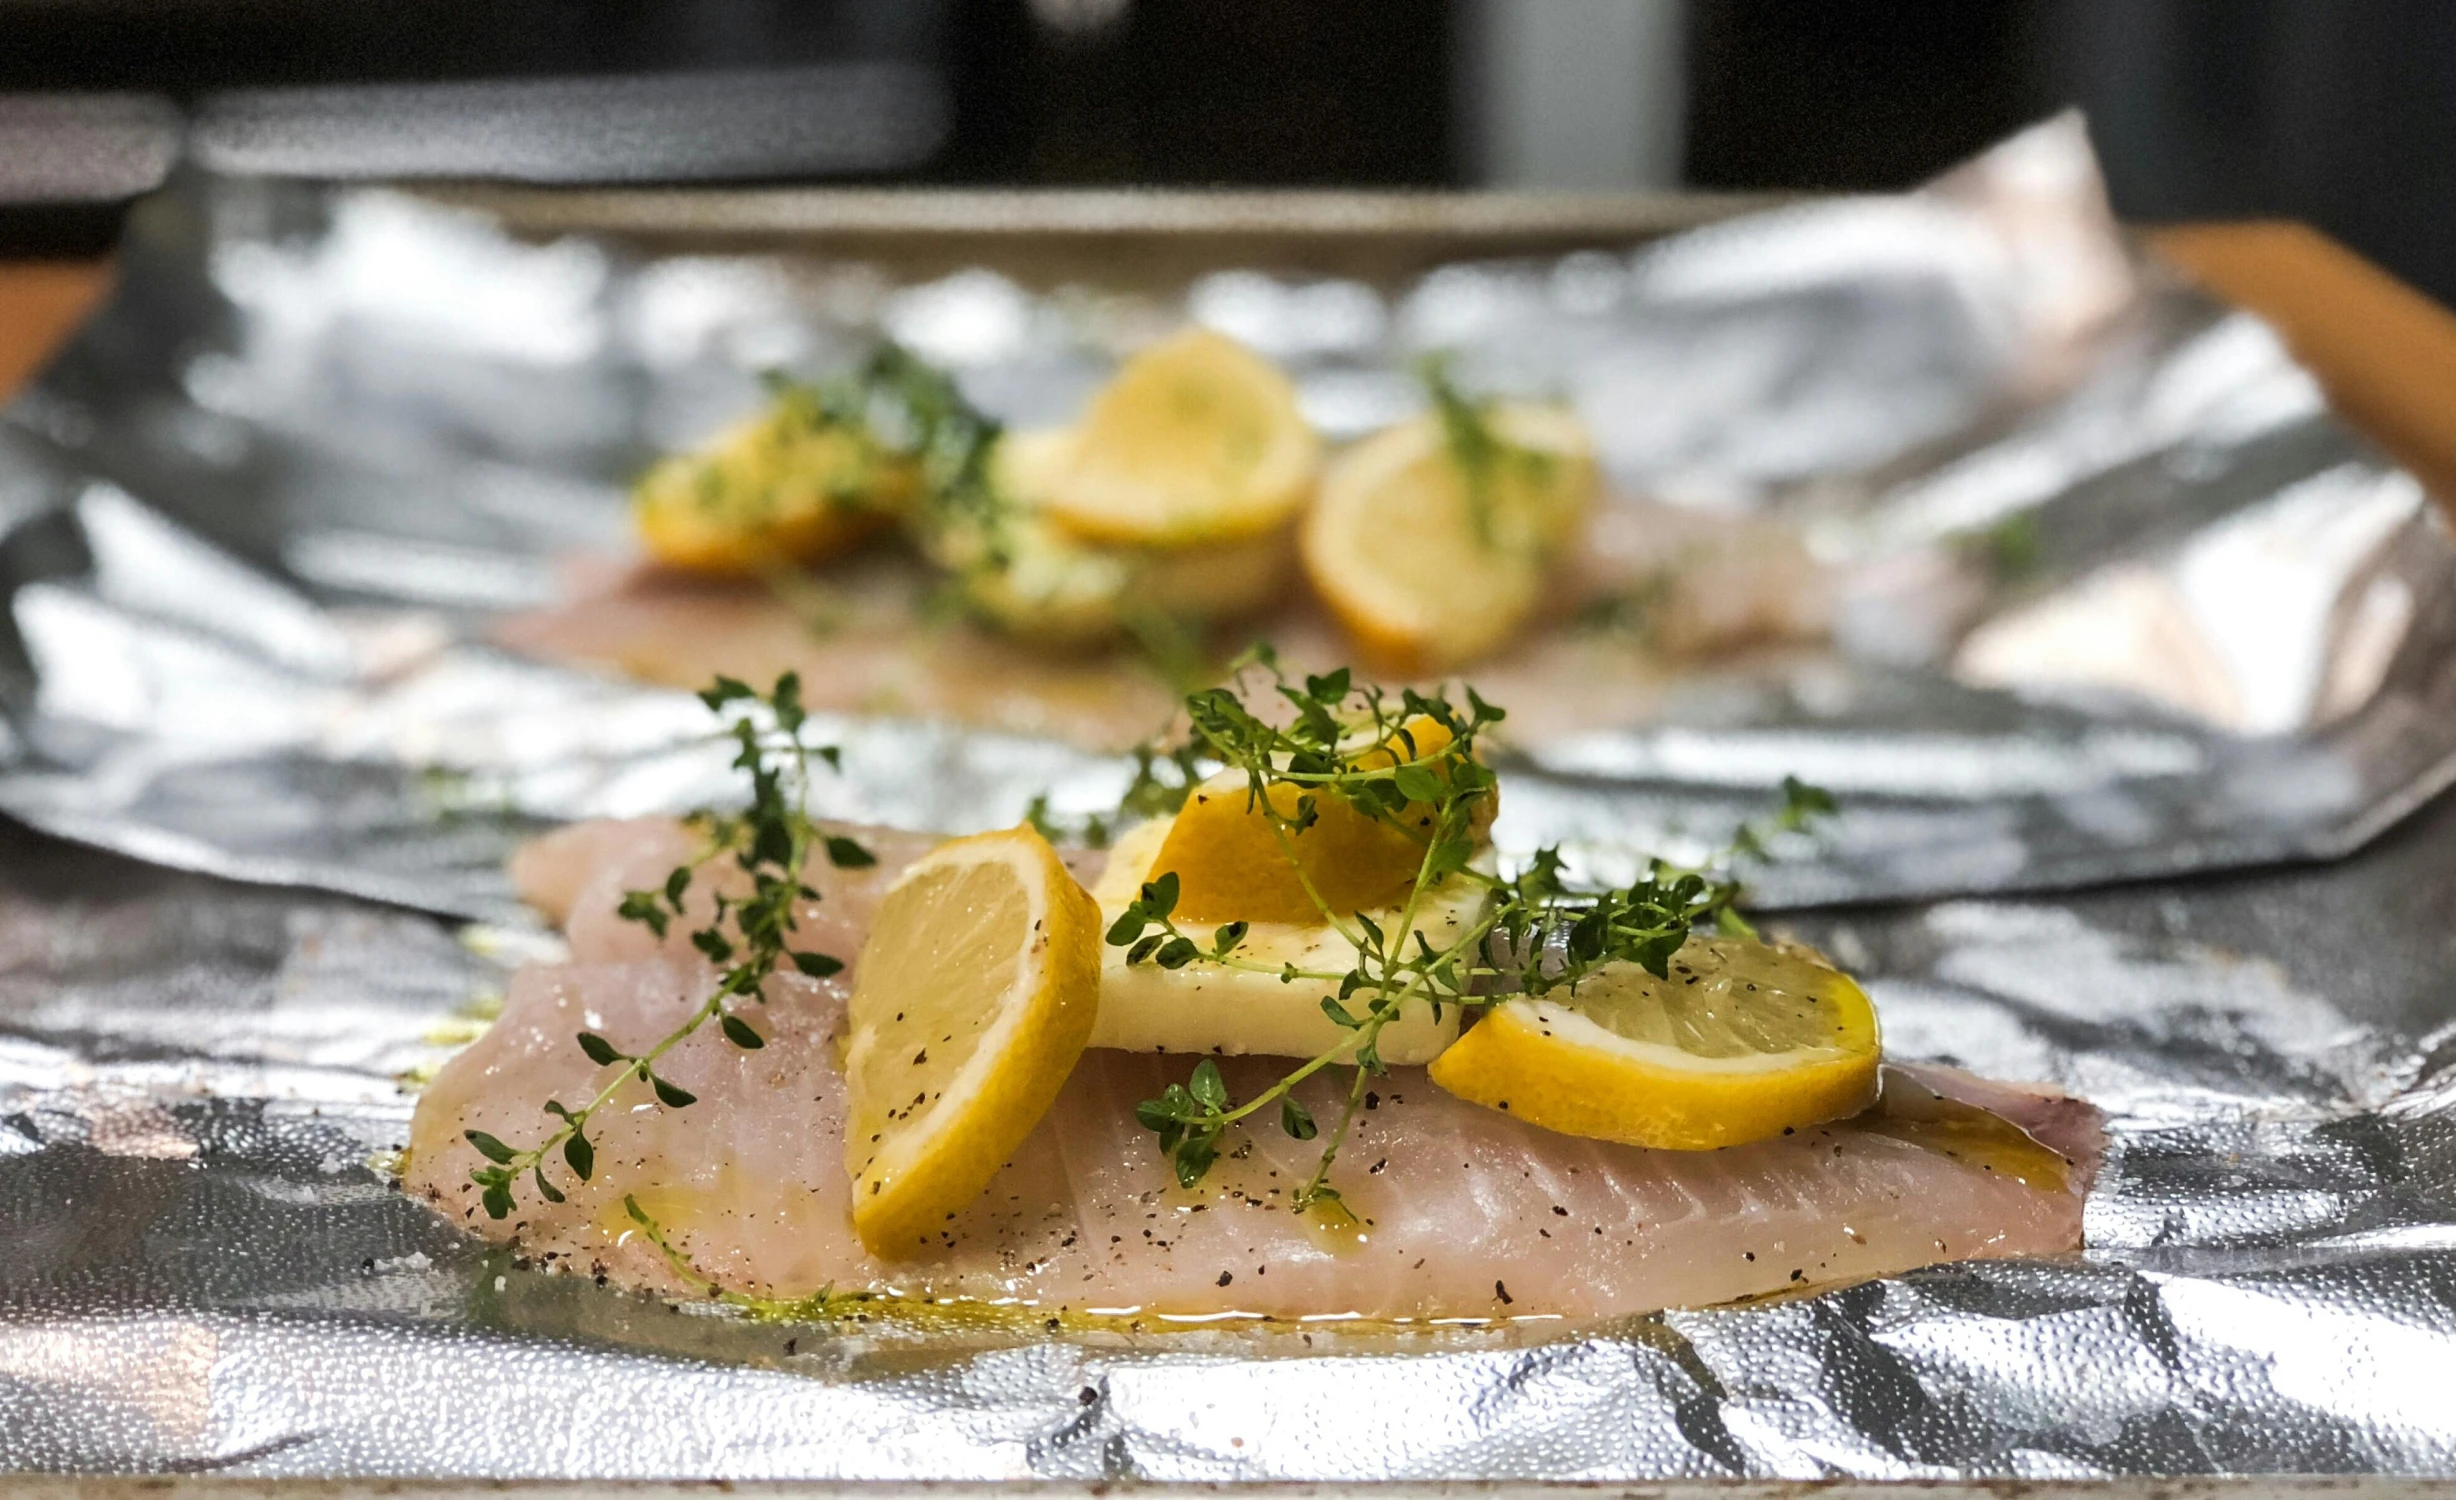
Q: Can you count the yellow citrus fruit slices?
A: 6